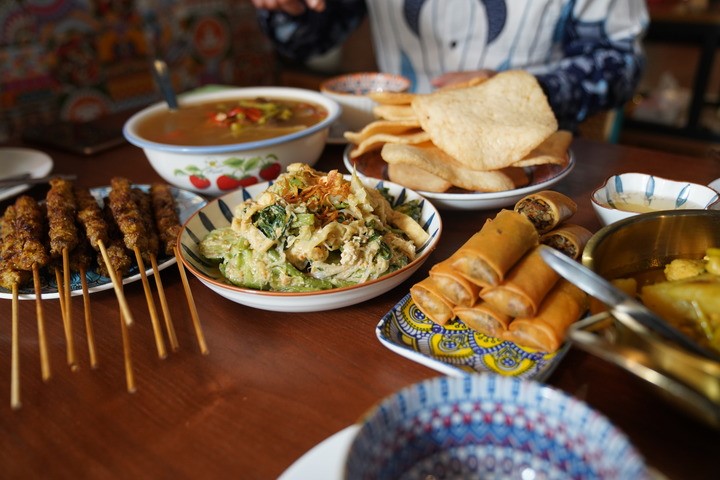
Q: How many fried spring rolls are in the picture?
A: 8